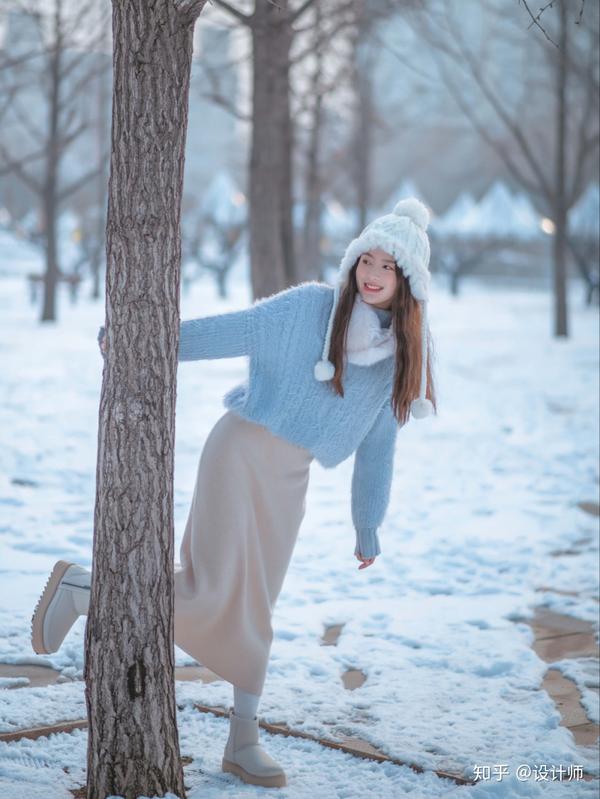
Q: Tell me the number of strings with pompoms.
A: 2